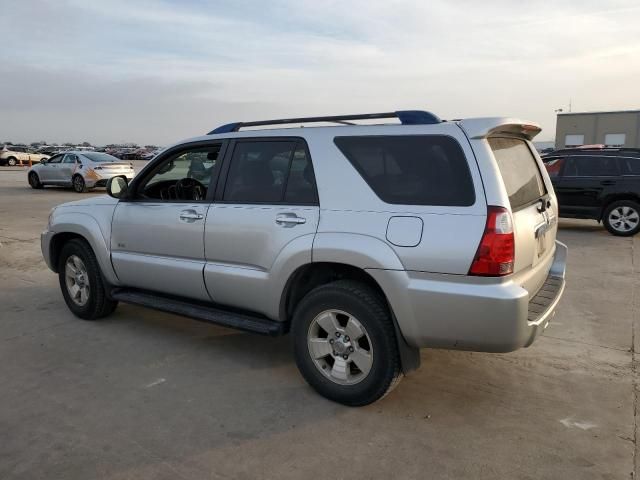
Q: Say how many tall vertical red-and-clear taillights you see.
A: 1